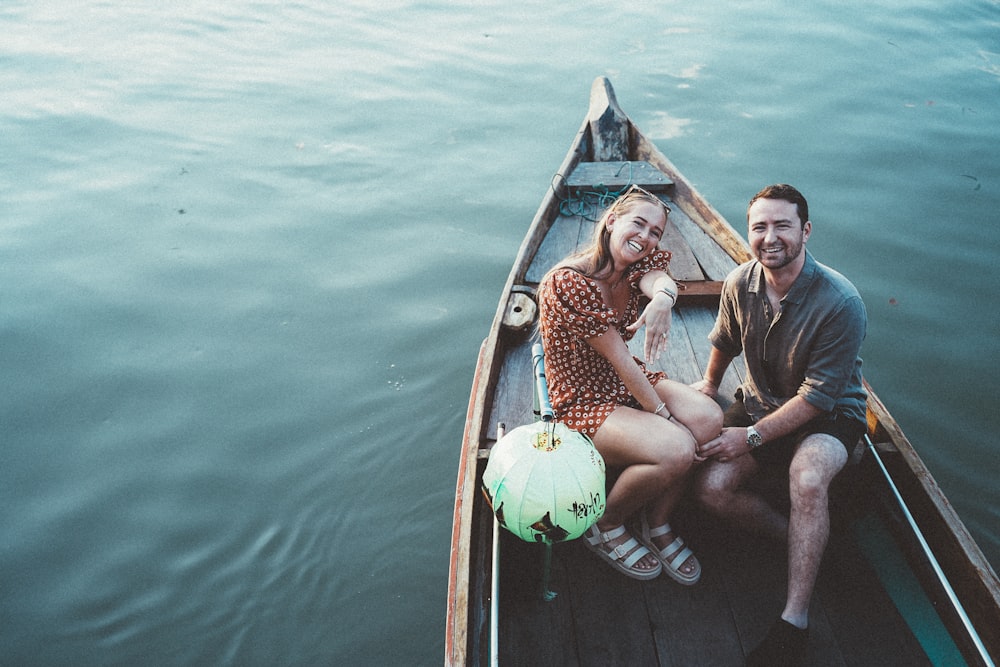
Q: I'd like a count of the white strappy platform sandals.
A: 2